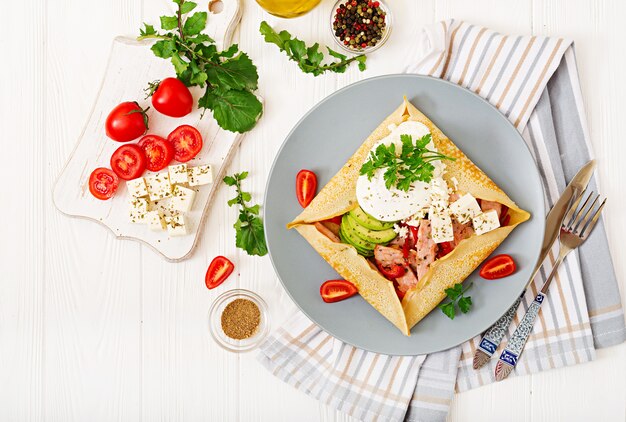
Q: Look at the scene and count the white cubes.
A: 11